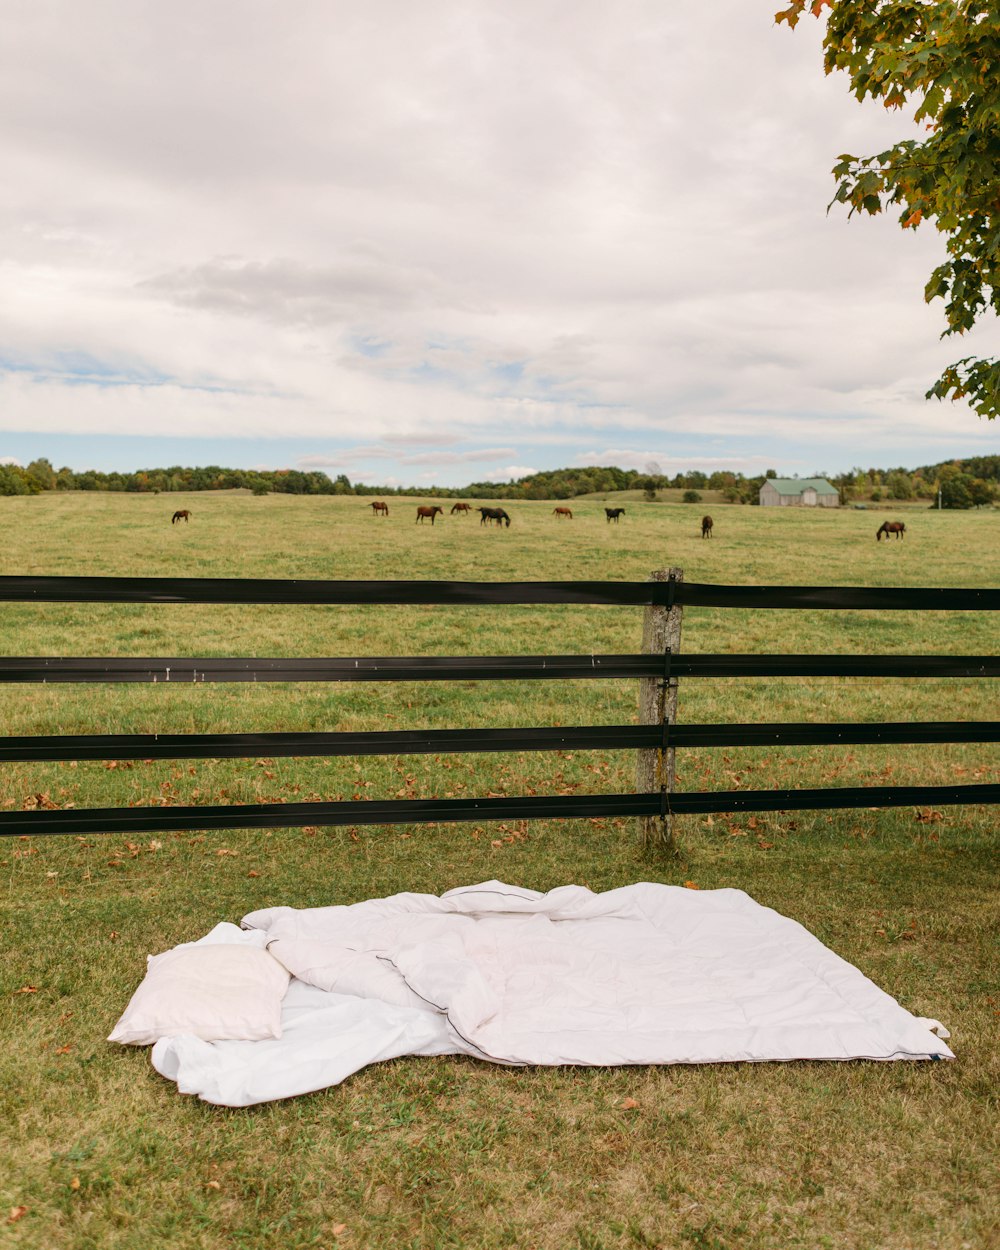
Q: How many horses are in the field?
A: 9